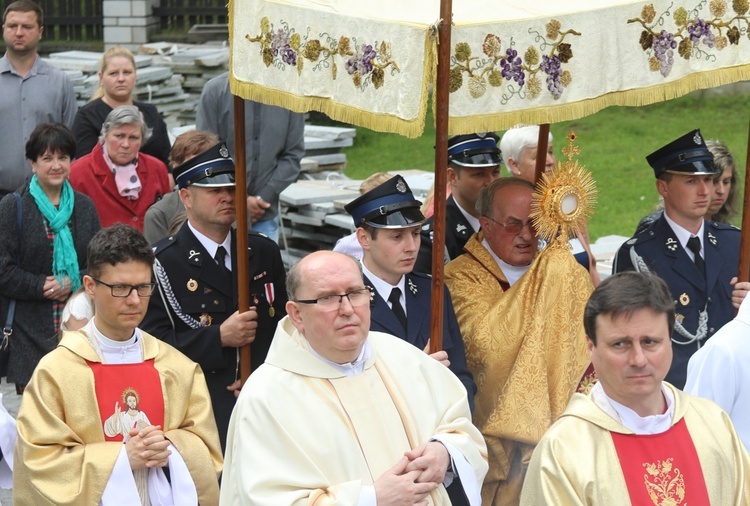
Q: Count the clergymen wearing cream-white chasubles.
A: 1